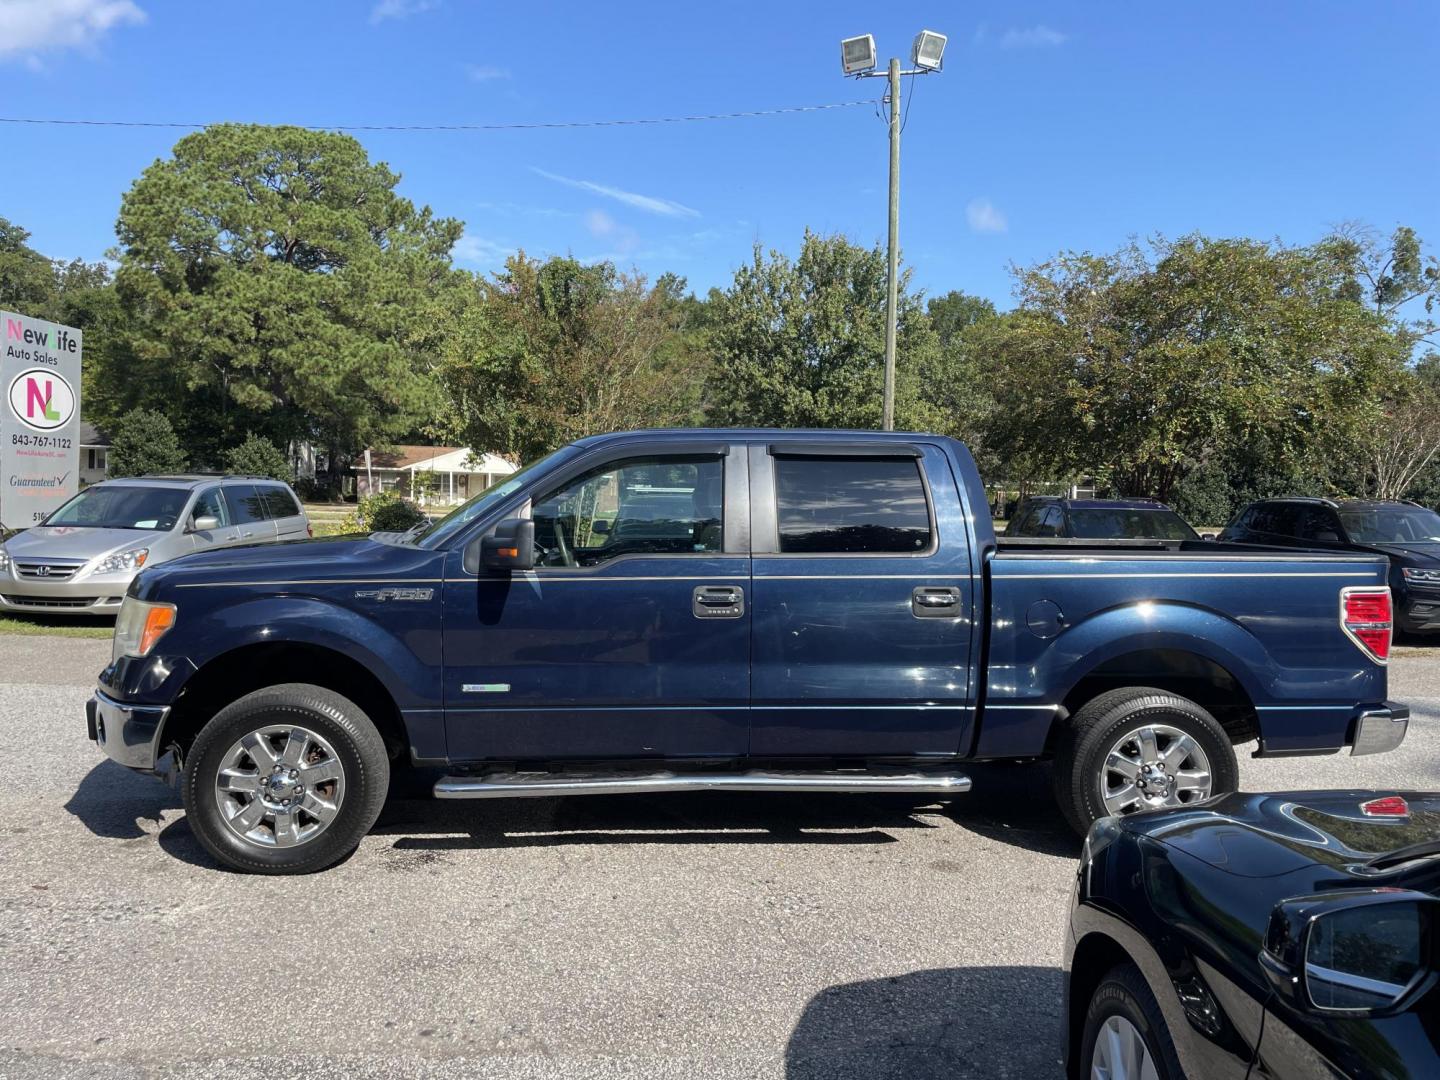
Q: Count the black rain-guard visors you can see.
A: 2